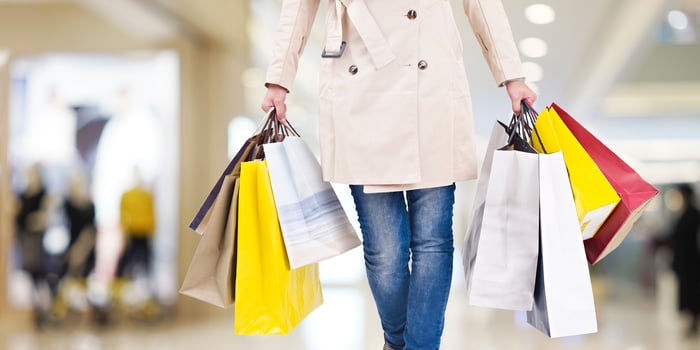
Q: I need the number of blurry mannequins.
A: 3